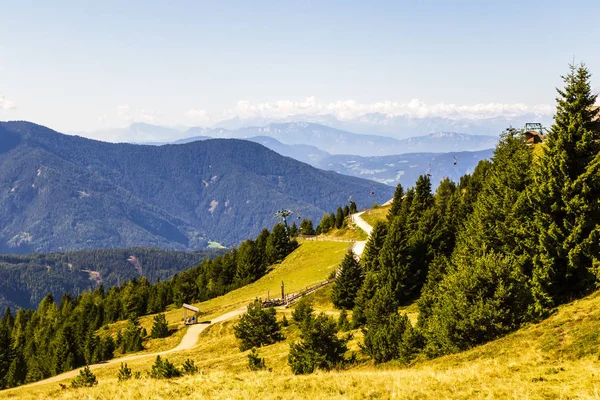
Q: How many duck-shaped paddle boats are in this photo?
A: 0